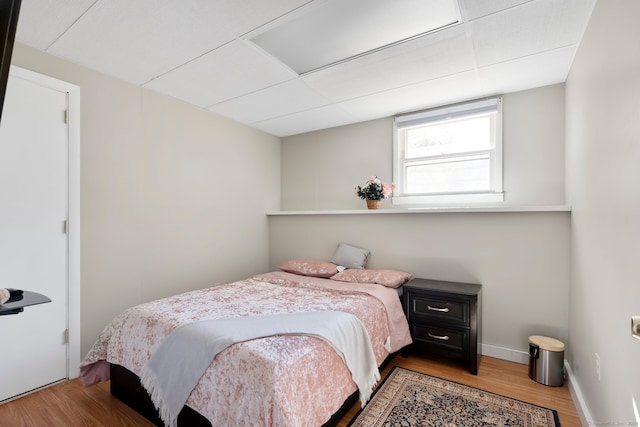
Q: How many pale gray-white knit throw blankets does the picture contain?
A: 1